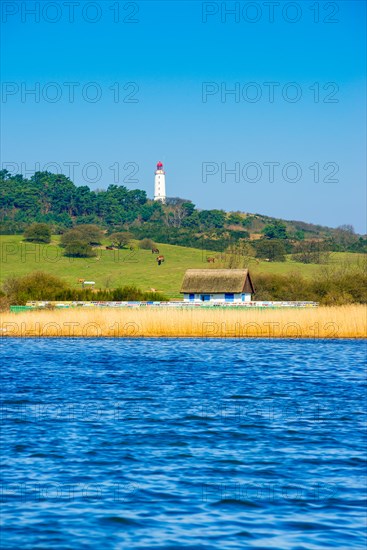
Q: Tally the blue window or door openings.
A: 4